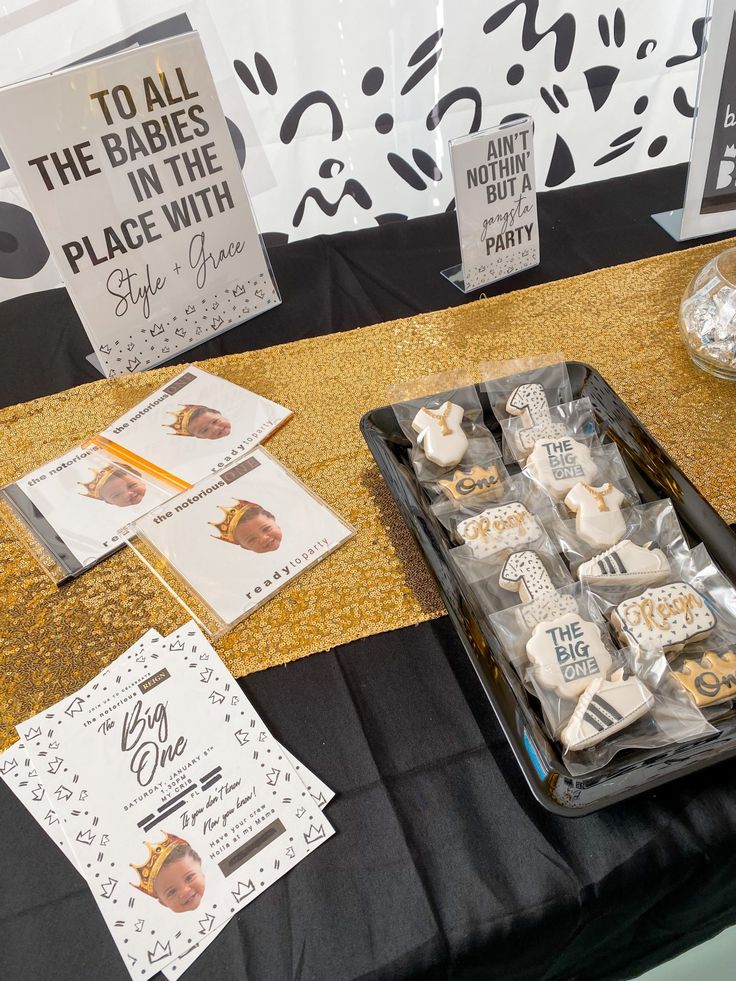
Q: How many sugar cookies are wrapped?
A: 12